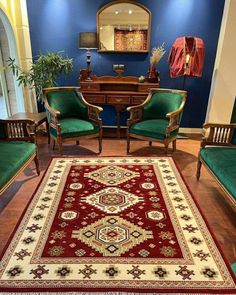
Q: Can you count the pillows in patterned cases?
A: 0